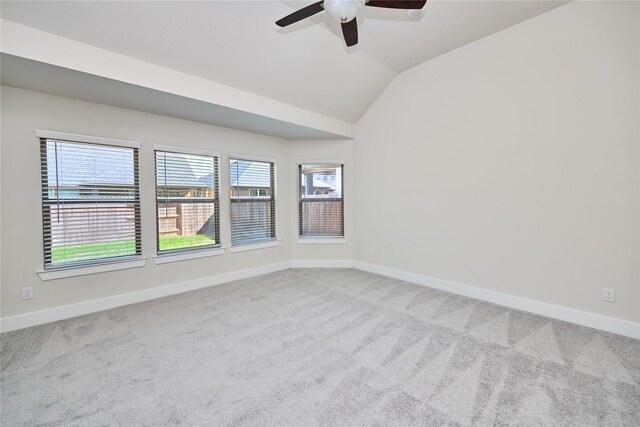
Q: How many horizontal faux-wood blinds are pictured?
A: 4